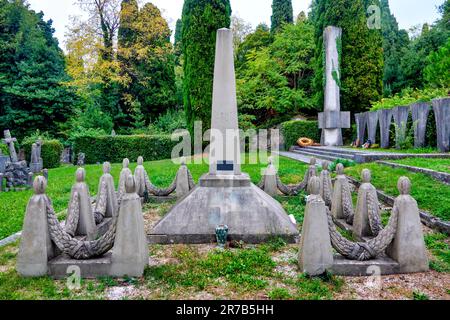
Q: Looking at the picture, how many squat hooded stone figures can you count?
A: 14